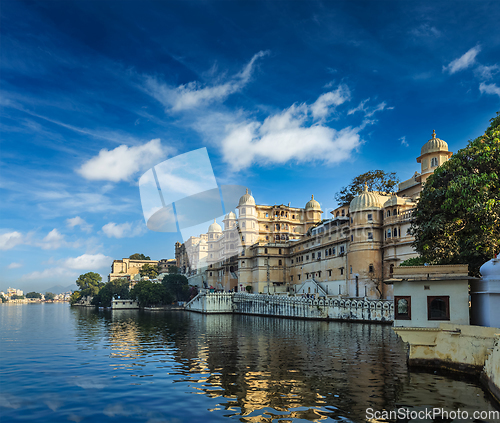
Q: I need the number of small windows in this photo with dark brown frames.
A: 2